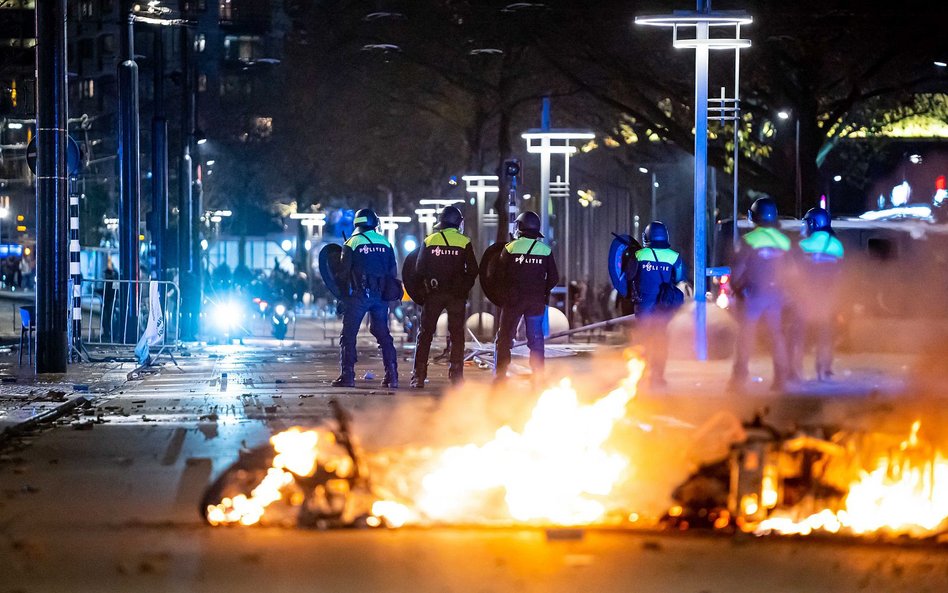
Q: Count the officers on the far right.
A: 2